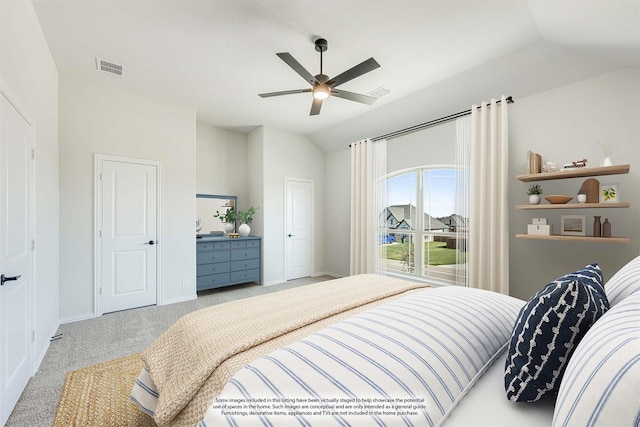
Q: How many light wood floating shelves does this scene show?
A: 3